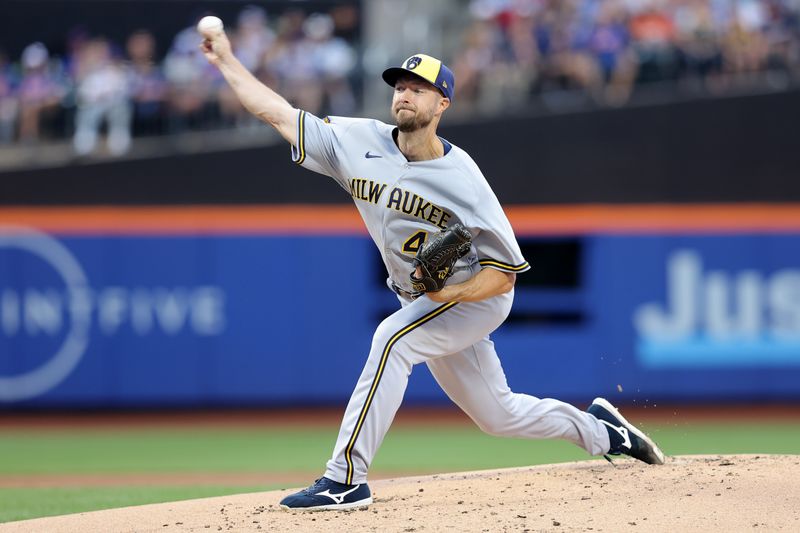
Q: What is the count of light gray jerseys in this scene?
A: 1